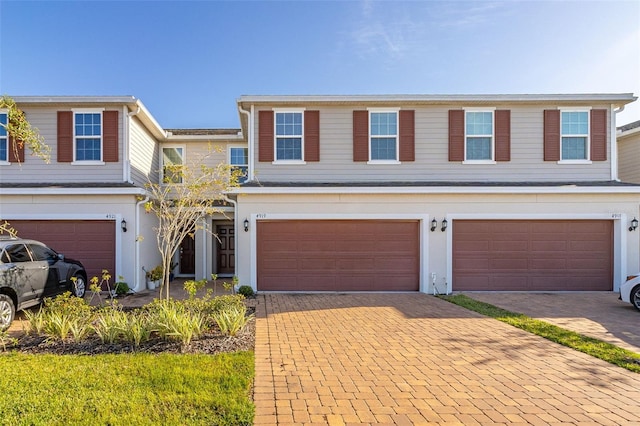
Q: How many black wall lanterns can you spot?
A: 5